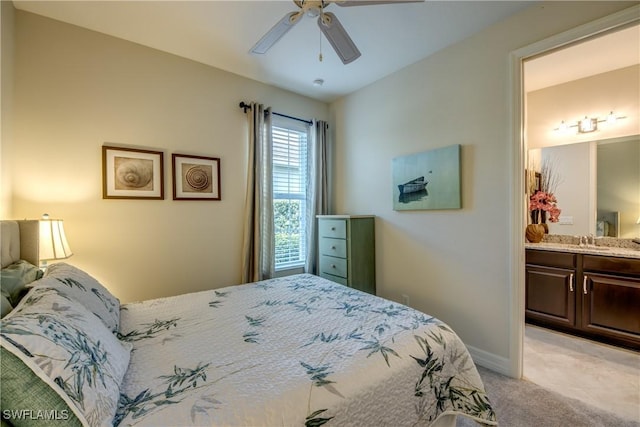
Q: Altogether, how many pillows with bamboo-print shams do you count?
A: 2